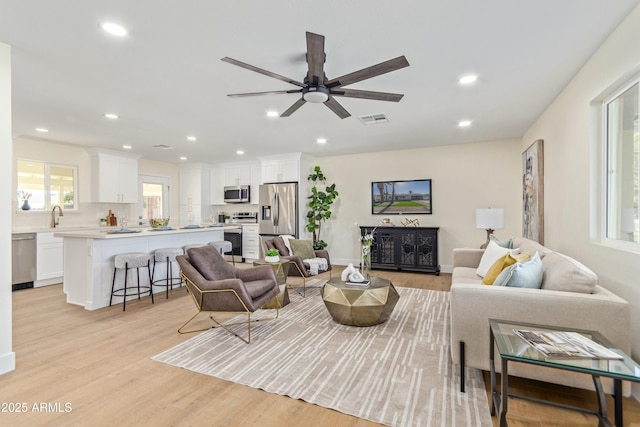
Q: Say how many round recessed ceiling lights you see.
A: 11